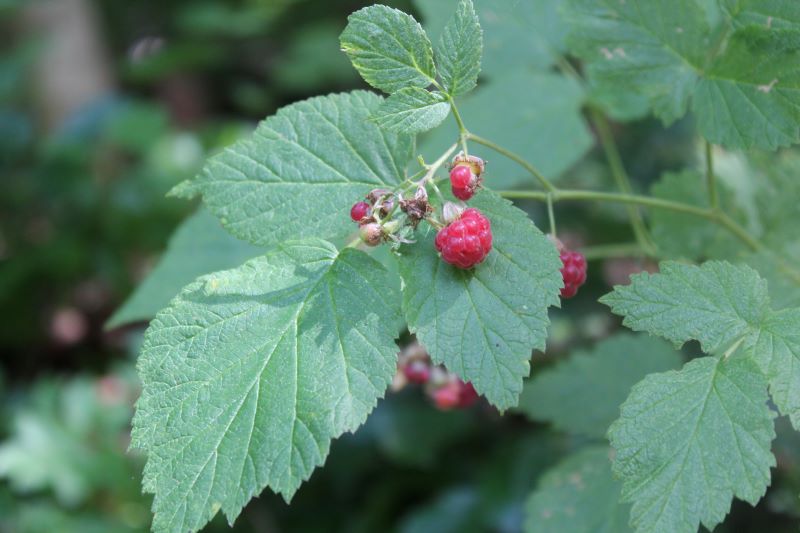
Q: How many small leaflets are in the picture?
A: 3